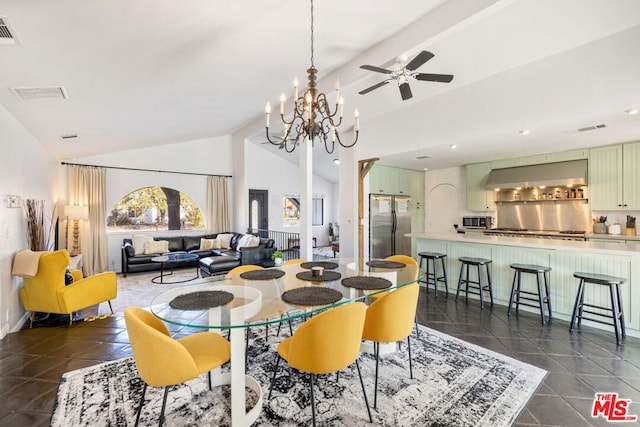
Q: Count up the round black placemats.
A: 7